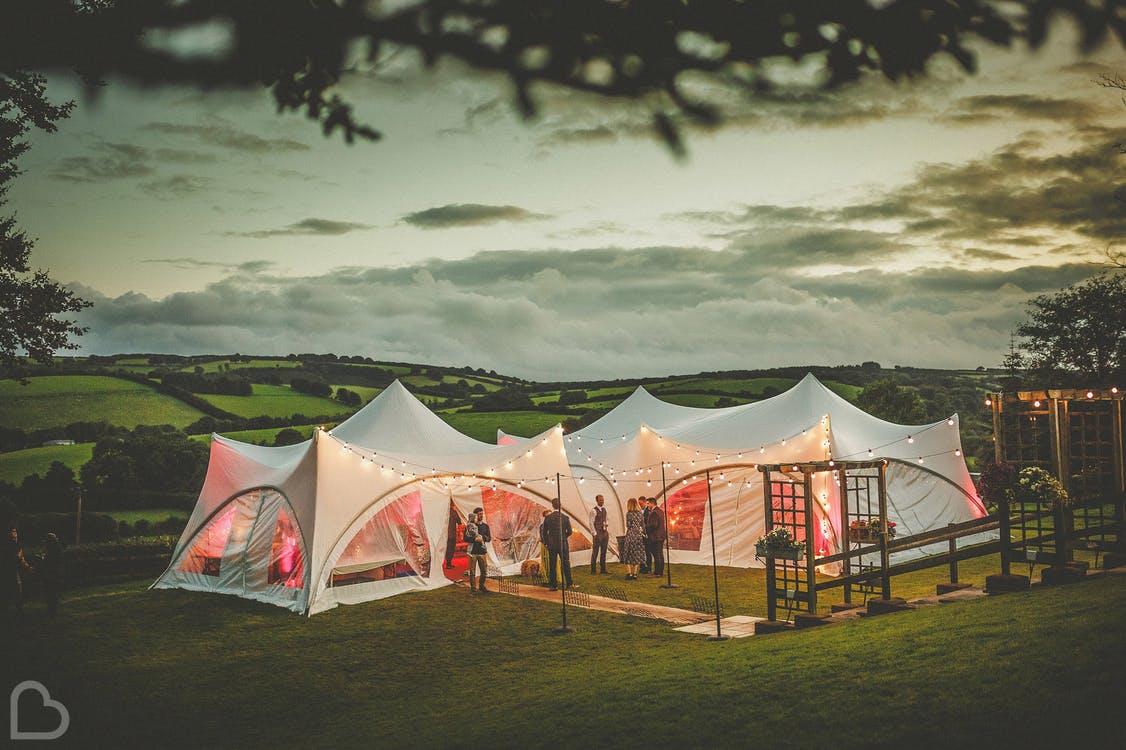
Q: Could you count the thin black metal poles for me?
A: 3